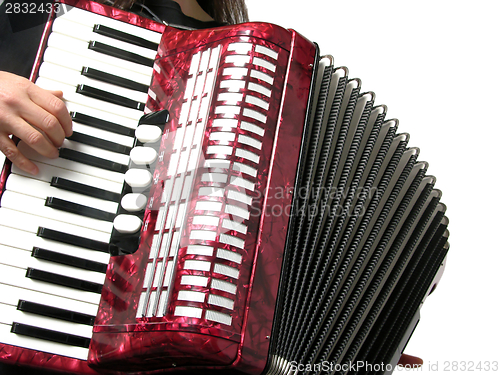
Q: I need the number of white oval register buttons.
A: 5